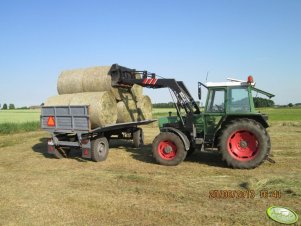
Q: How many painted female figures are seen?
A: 0